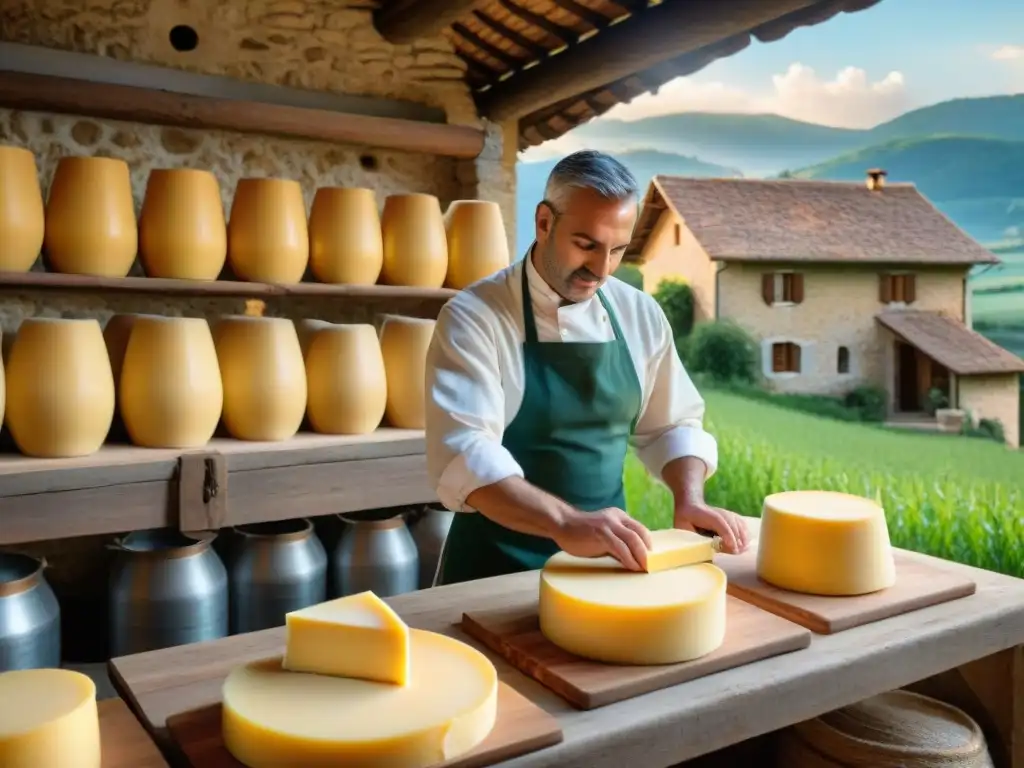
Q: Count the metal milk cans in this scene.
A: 5